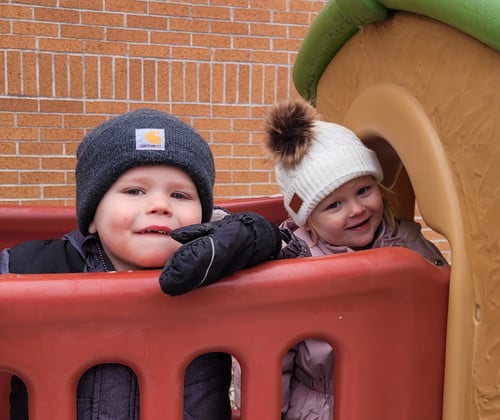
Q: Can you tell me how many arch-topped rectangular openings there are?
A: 4